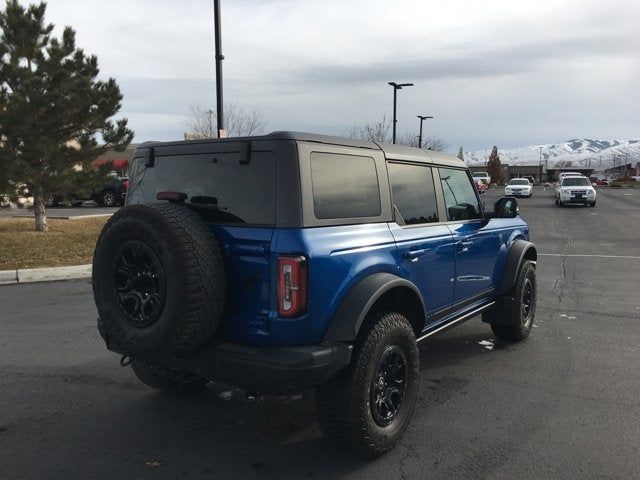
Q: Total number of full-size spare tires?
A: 1